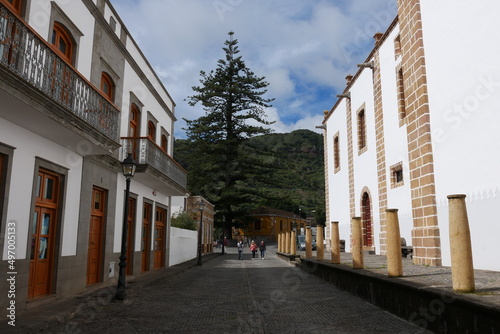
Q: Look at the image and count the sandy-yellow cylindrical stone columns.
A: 10